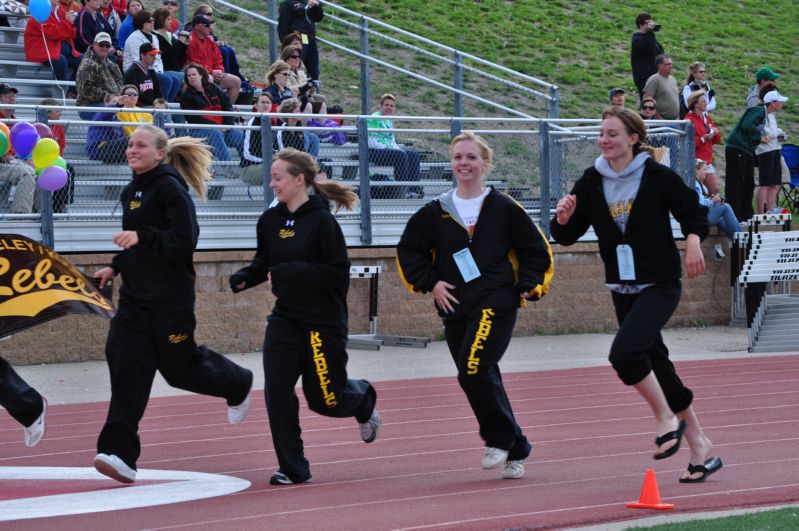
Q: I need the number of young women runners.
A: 4